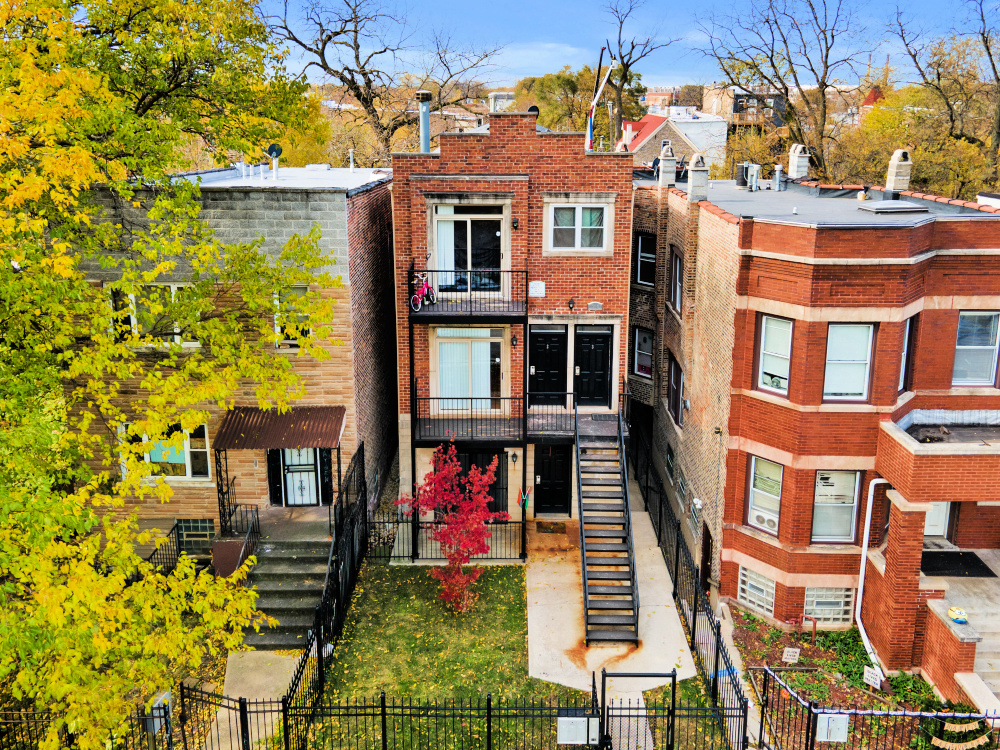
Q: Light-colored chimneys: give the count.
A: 4